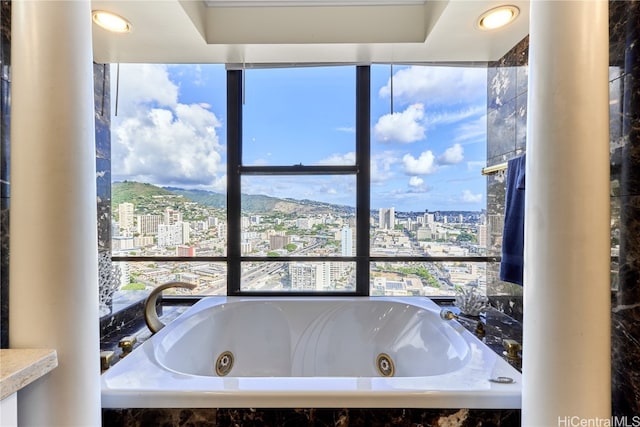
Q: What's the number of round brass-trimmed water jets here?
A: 2